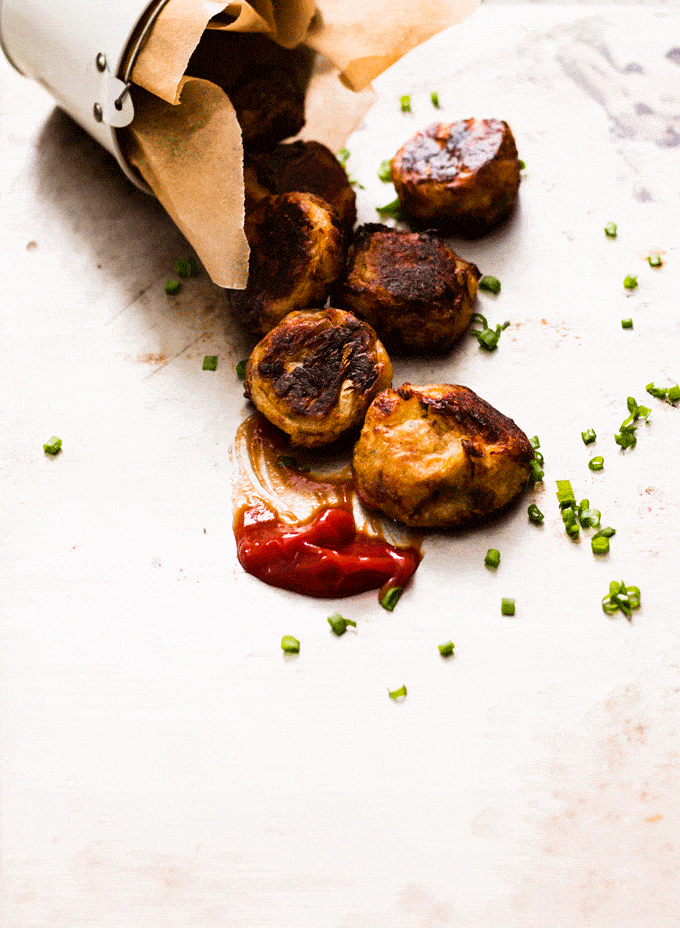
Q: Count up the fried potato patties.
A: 7